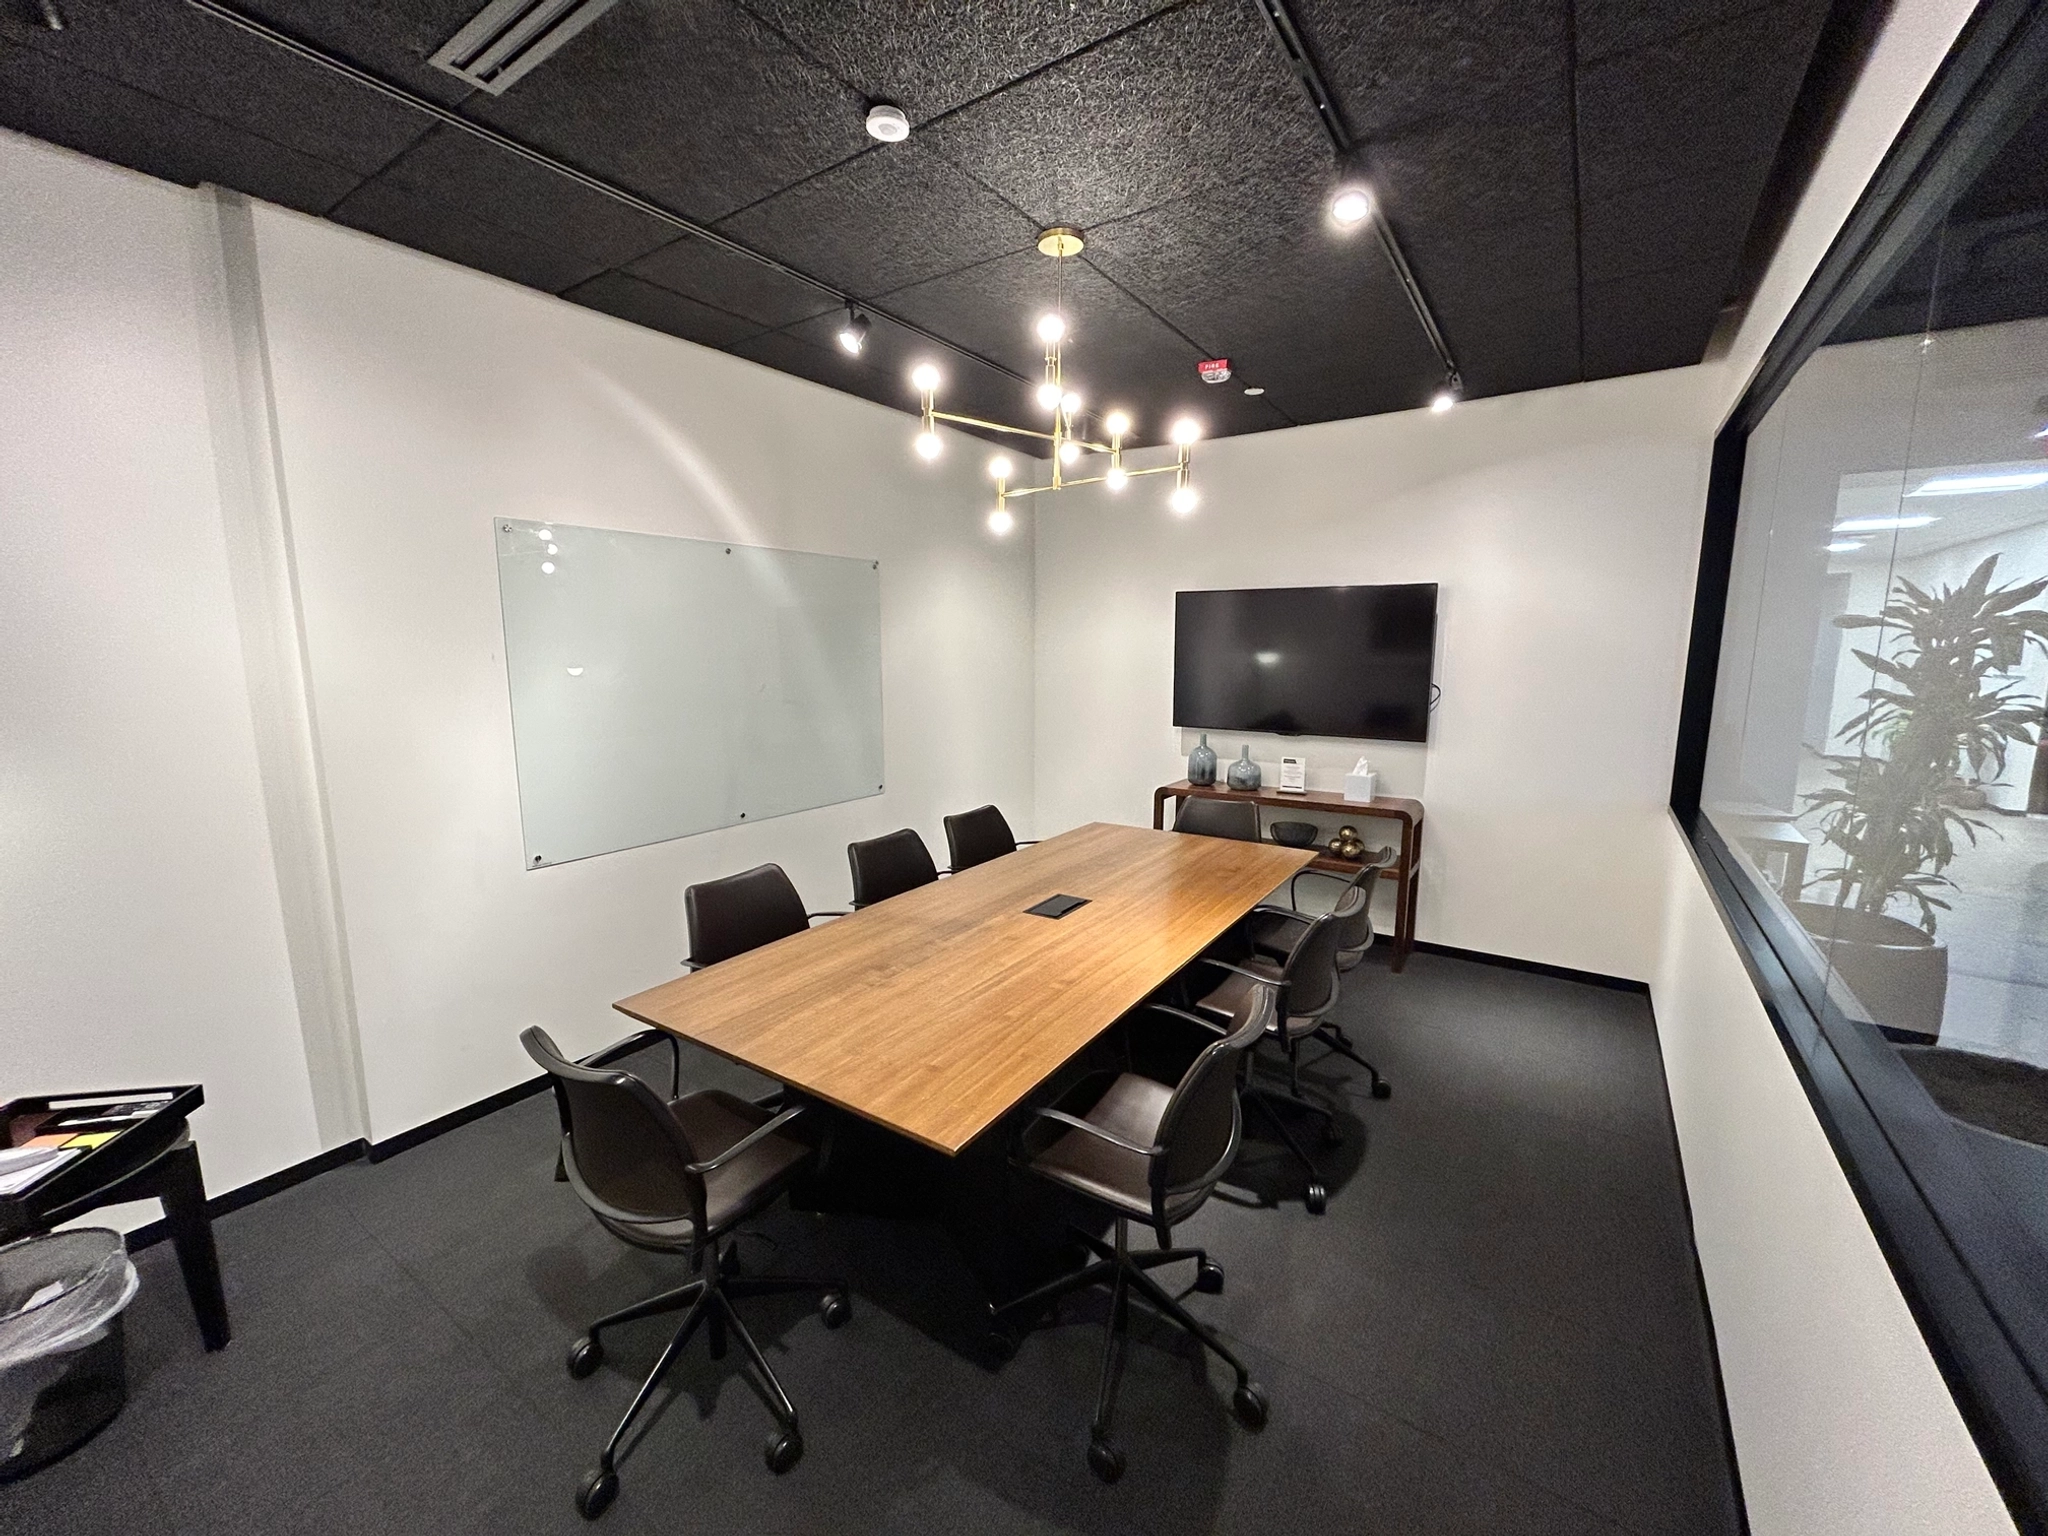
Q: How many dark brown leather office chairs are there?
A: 8